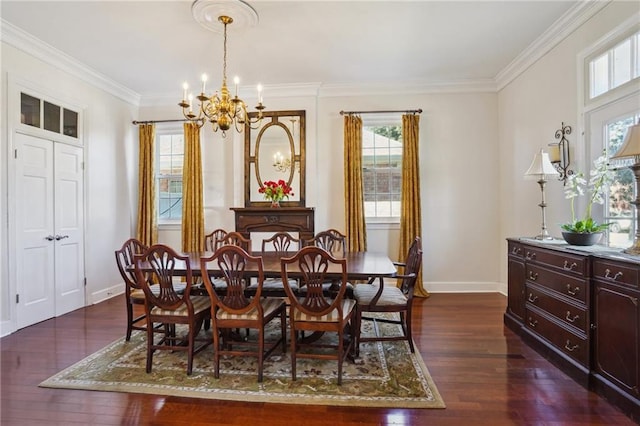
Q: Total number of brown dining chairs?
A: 10